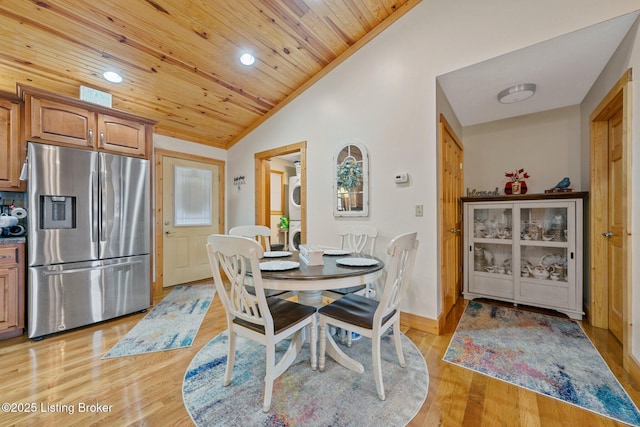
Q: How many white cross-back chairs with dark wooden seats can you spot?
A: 4